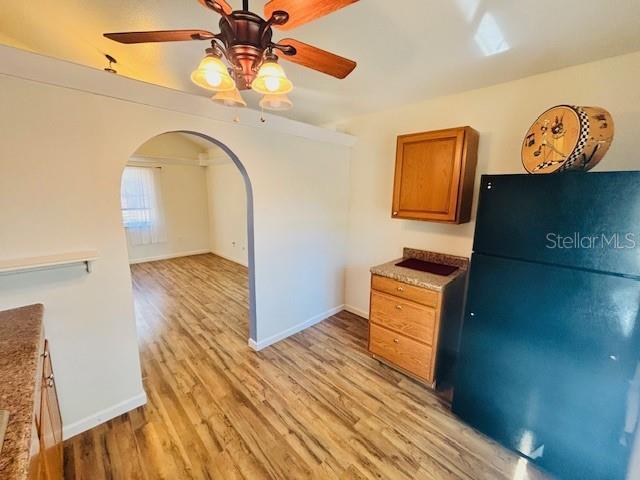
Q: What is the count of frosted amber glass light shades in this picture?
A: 4